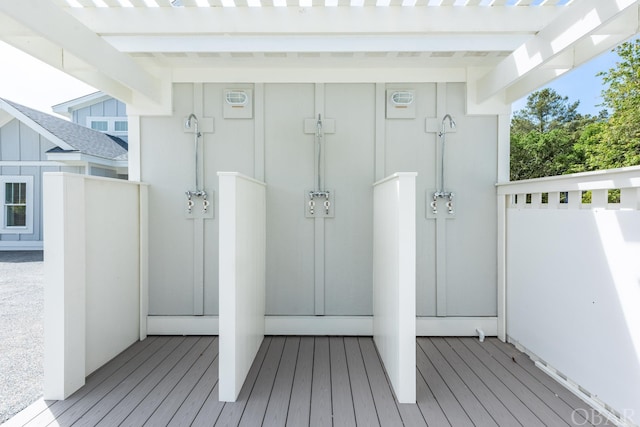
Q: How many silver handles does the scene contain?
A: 6